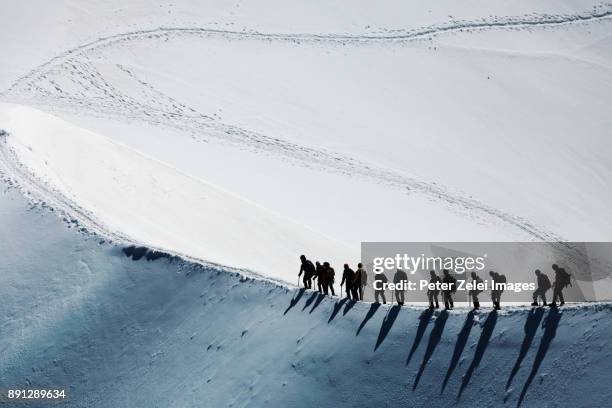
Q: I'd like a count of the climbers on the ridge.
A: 13